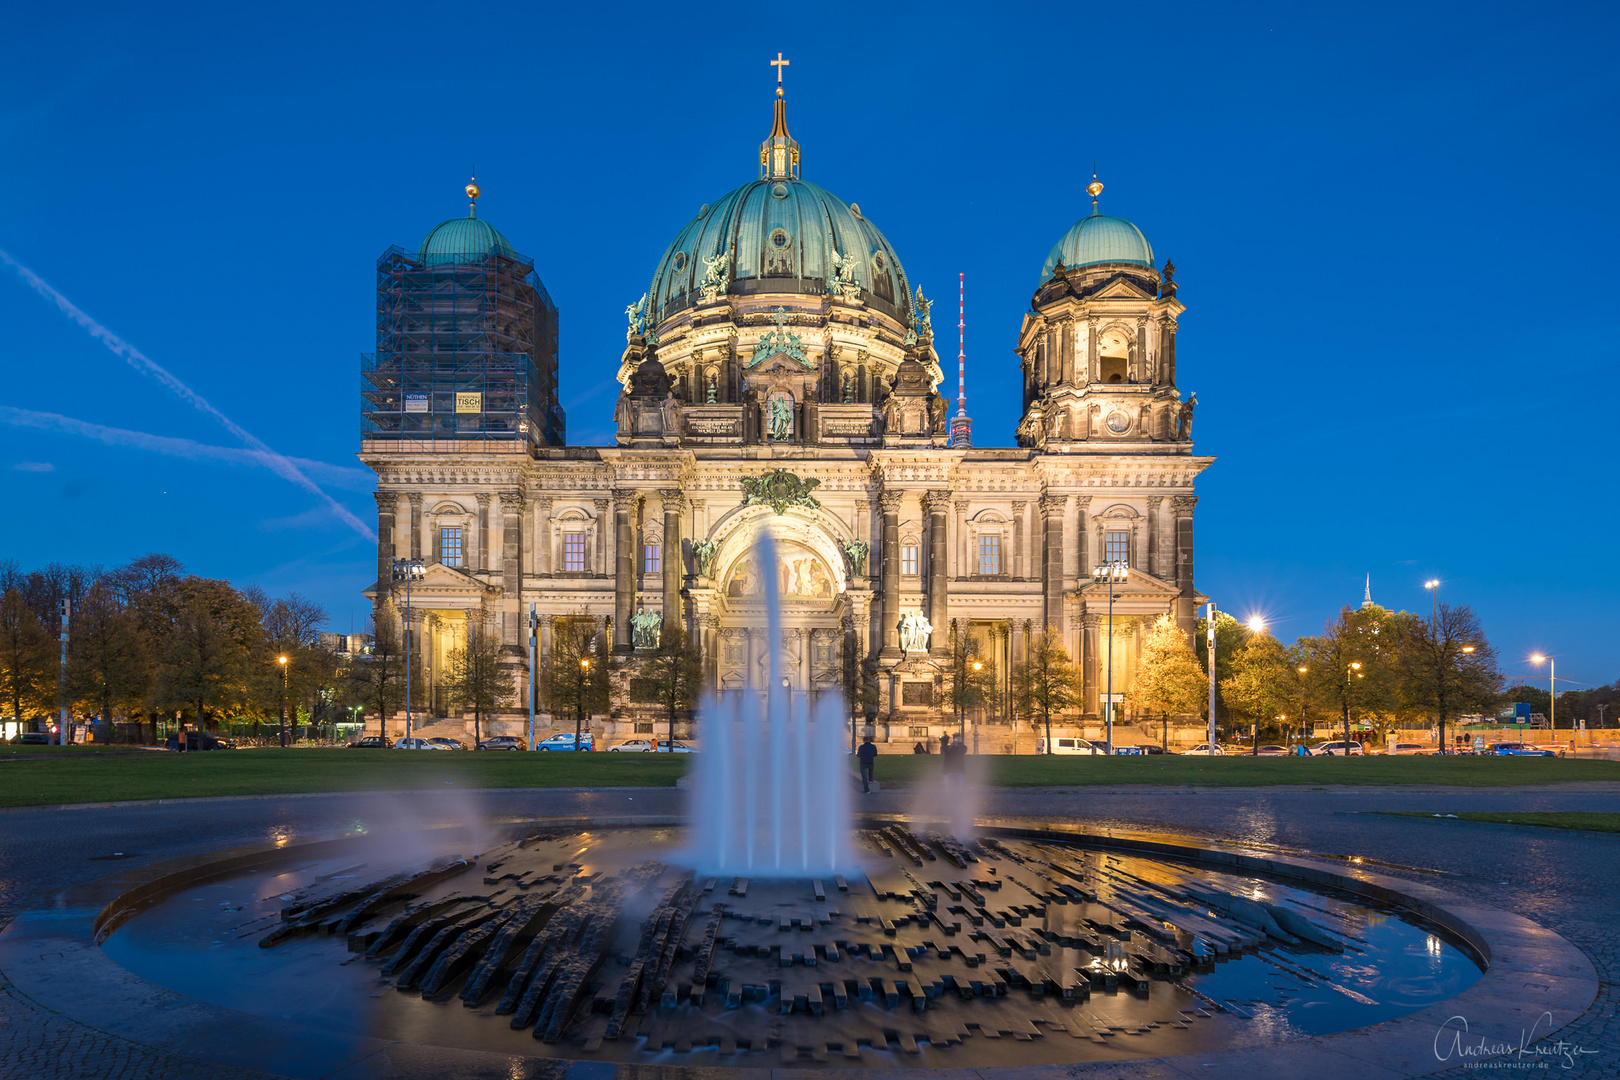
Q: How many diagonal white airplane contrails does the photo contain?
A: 2